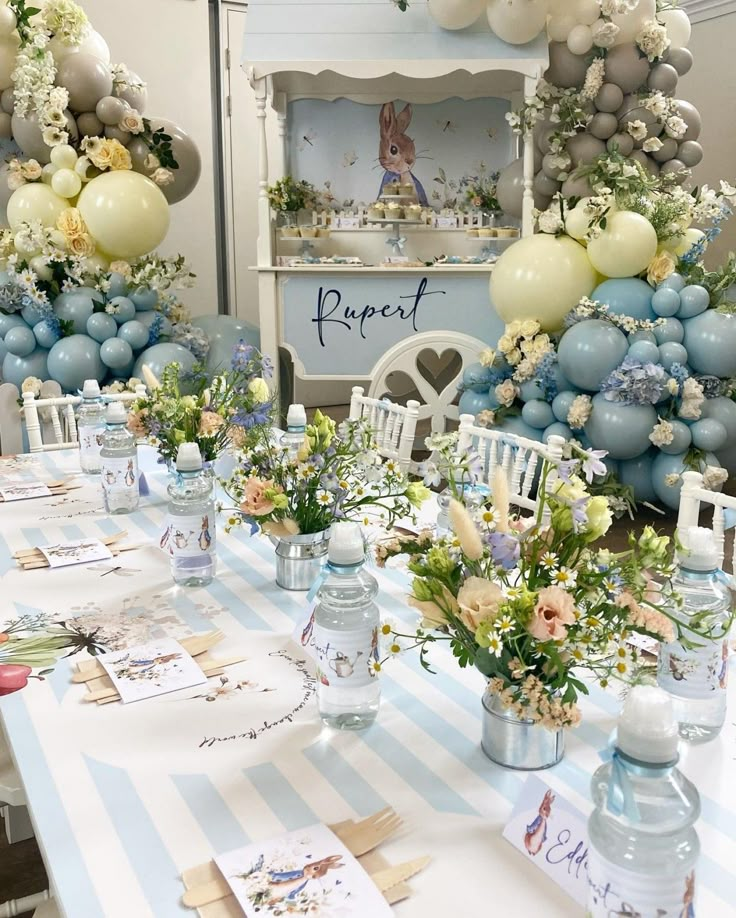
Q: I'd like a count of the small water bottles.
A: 8